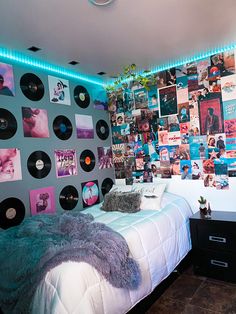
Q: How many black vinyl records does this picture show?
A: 10